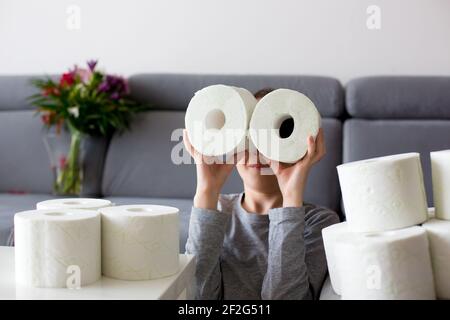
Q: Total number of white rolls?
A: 10